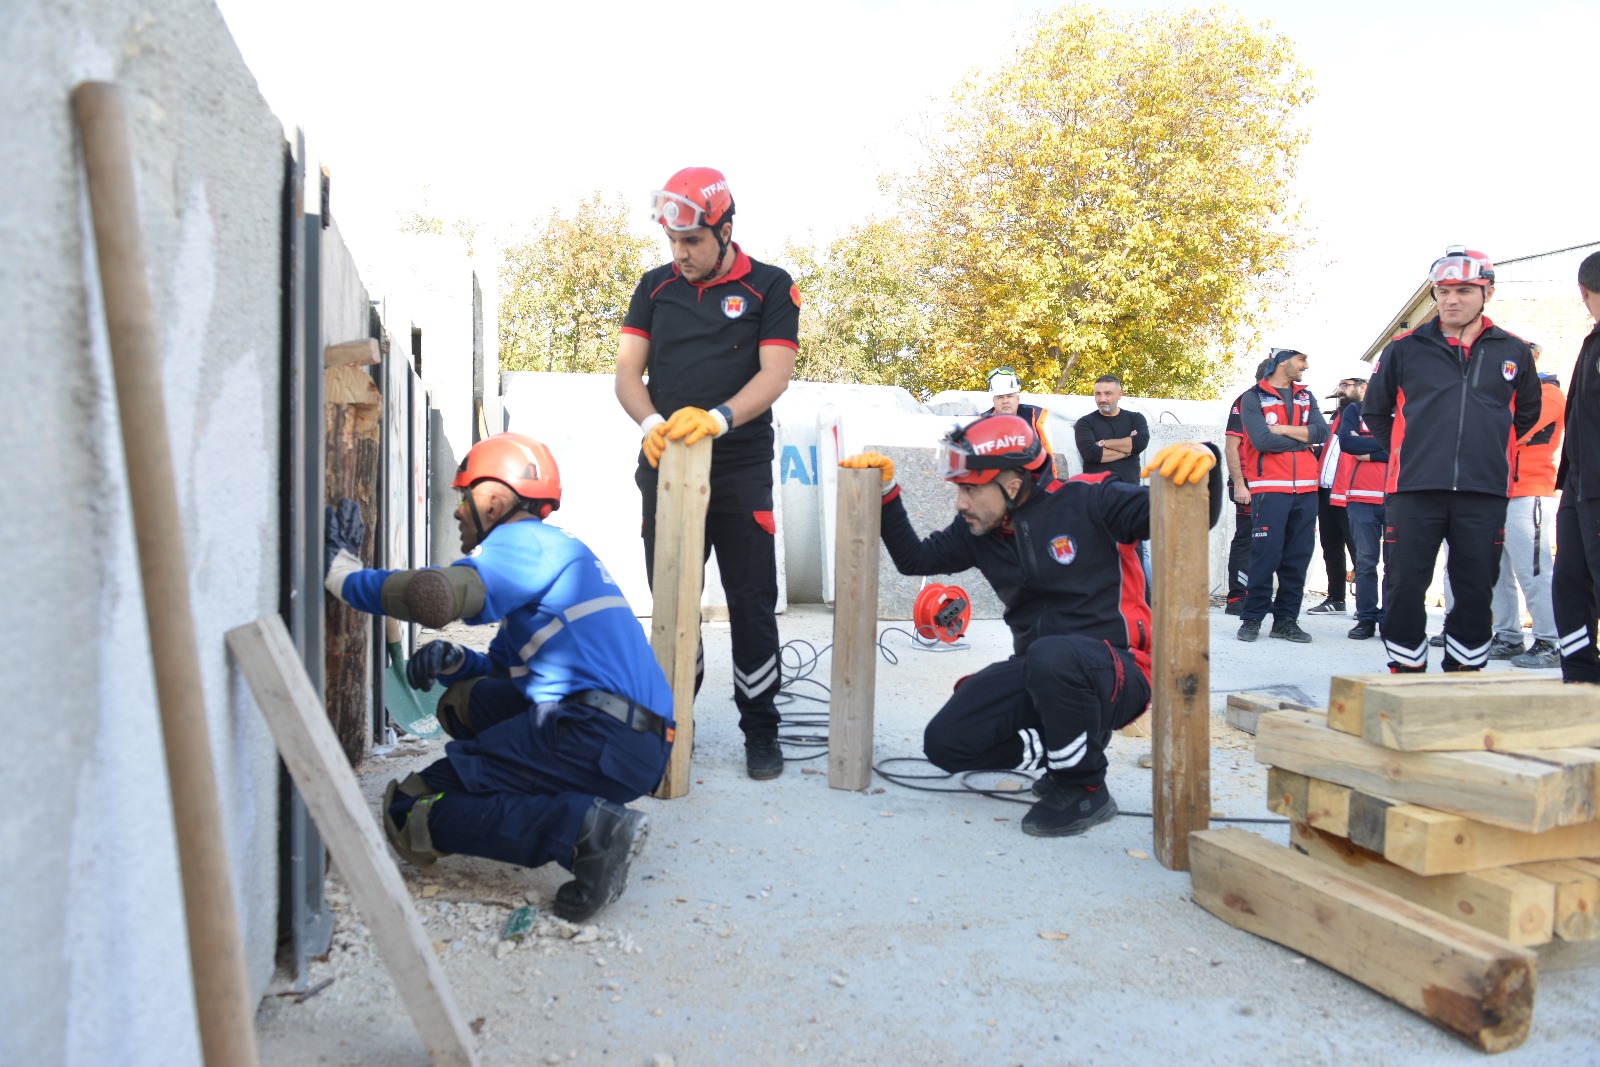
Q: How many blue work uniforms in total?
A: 1